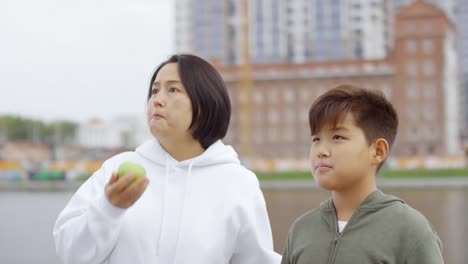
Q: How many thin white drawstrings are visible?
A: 2